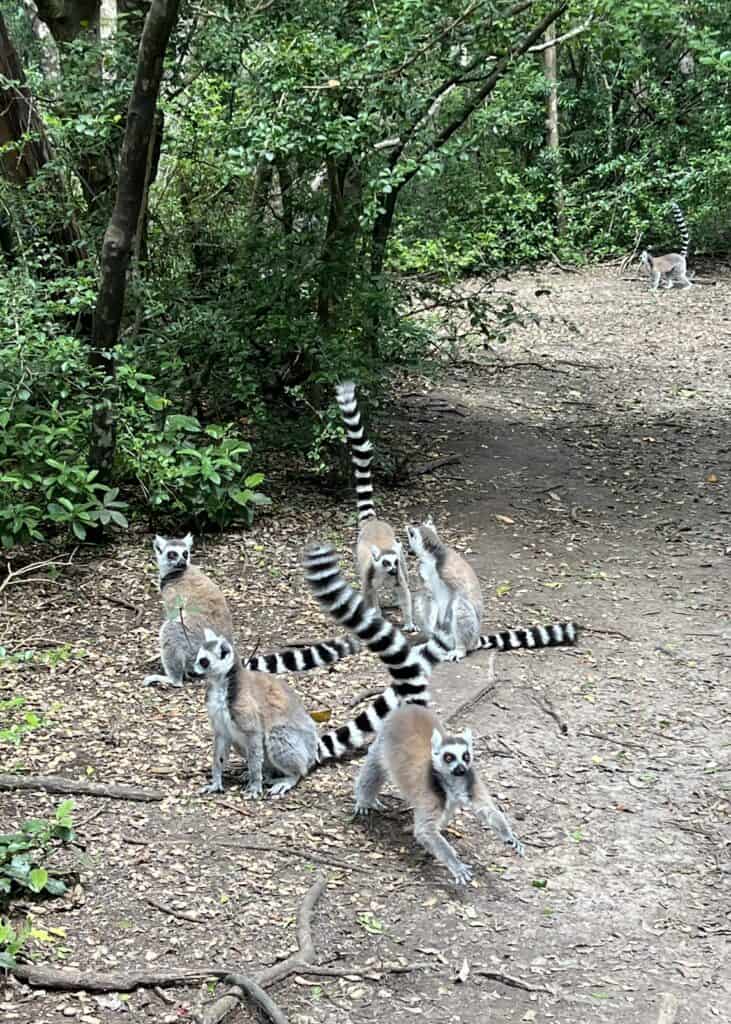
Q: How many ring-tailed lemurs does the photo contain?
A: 6